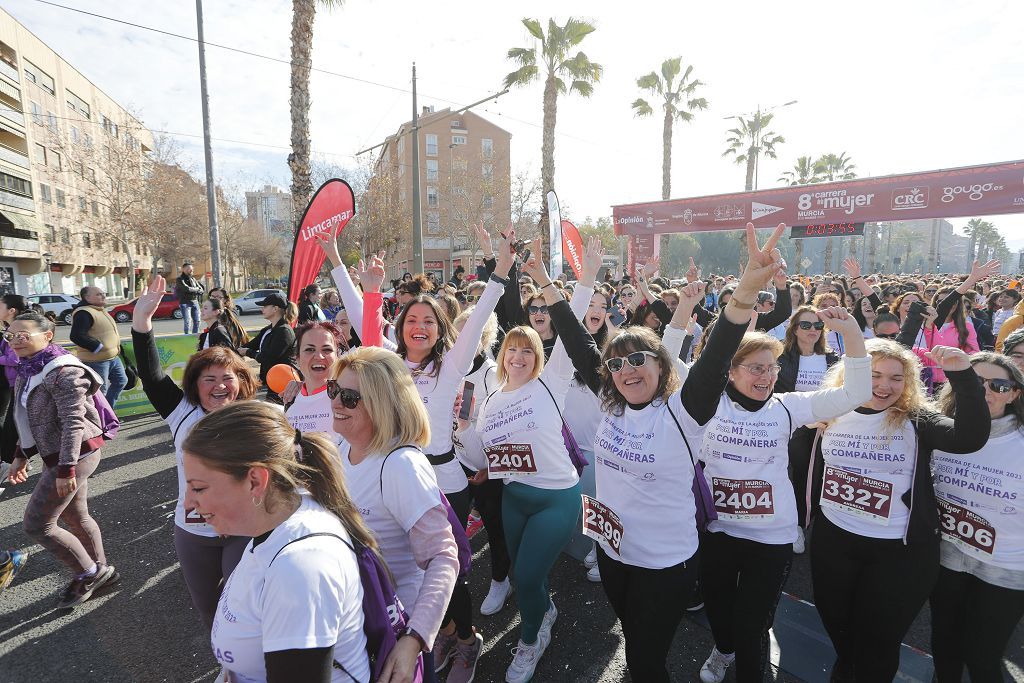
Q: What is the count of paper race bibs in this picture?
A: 6